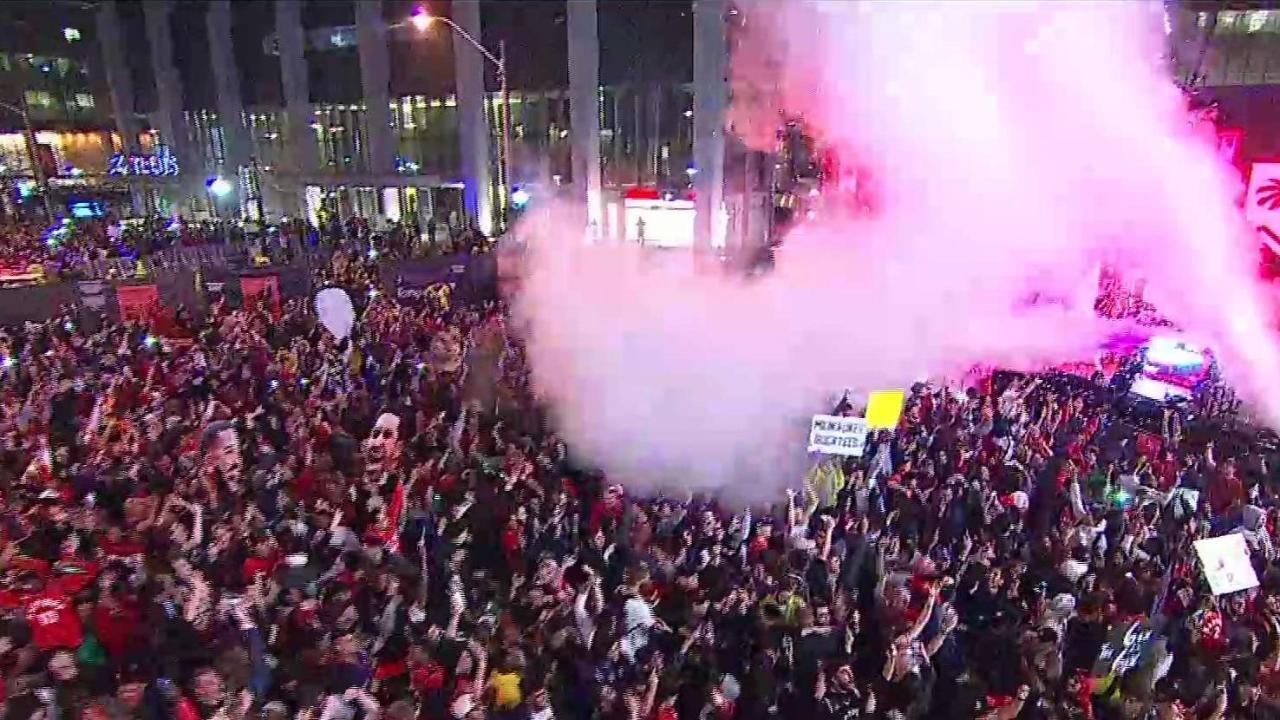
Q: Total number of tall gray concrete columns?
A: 8